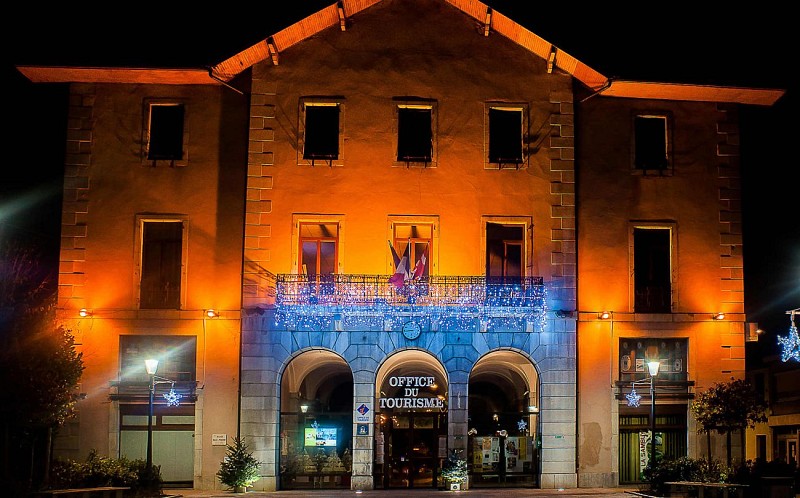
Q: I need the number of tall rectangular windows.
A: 10